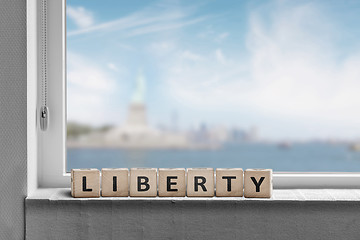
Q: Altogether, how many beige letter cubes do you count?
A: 7